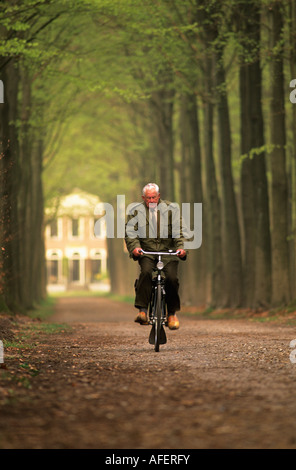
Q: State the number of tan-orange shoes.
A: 2